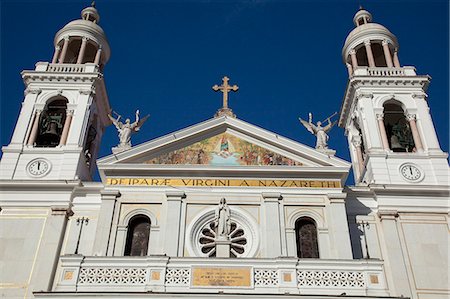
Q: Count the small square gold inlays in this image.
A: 4